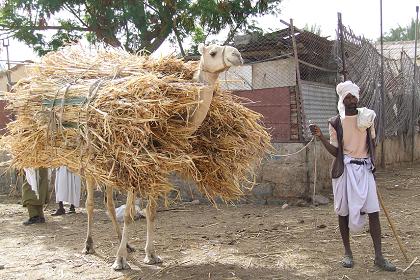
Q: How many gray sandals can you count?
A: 2